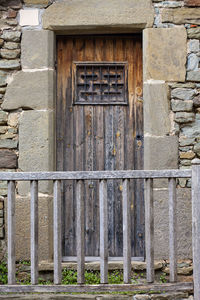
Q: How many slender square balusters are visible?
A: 8